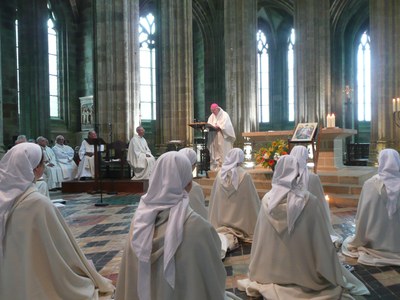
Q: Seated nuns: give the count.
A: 7